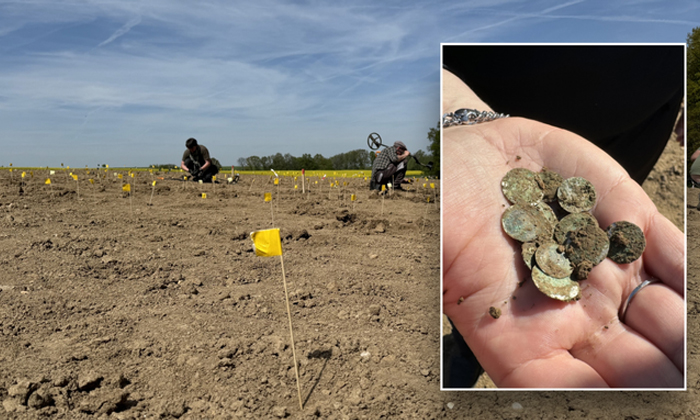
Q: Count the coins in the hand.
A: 11